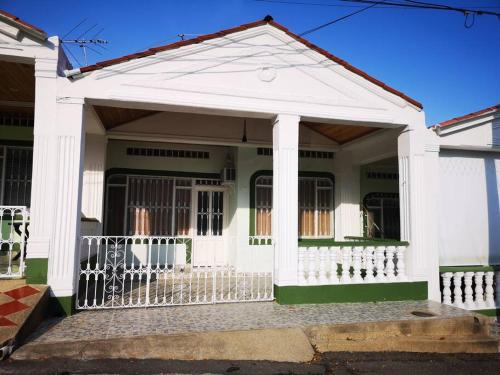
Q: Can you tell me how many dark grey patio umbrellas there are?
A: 0